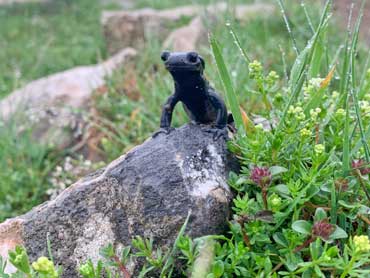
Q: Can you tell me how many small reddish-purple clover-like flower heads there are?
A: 3